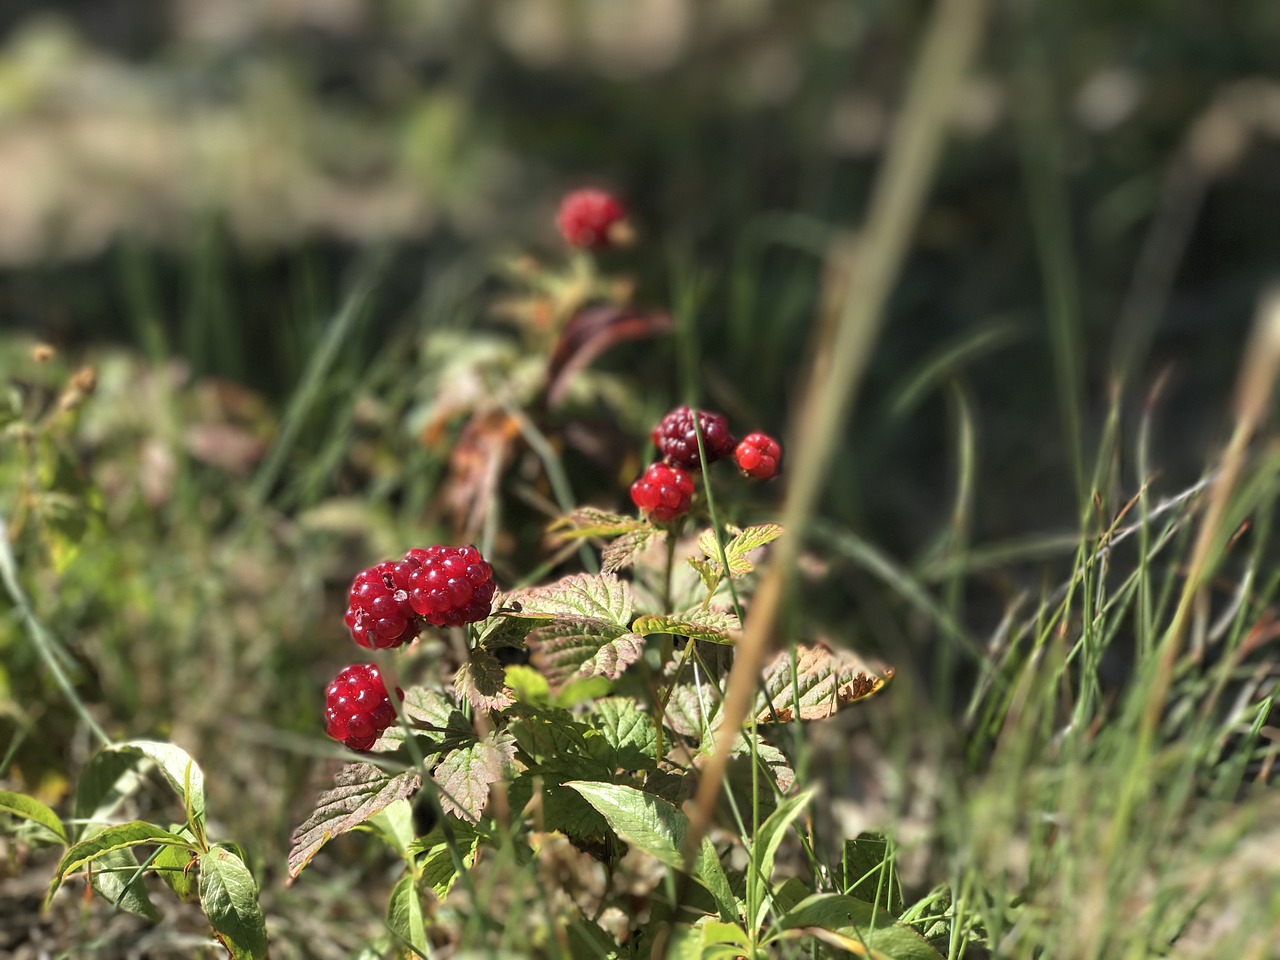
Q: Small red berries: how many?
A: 7